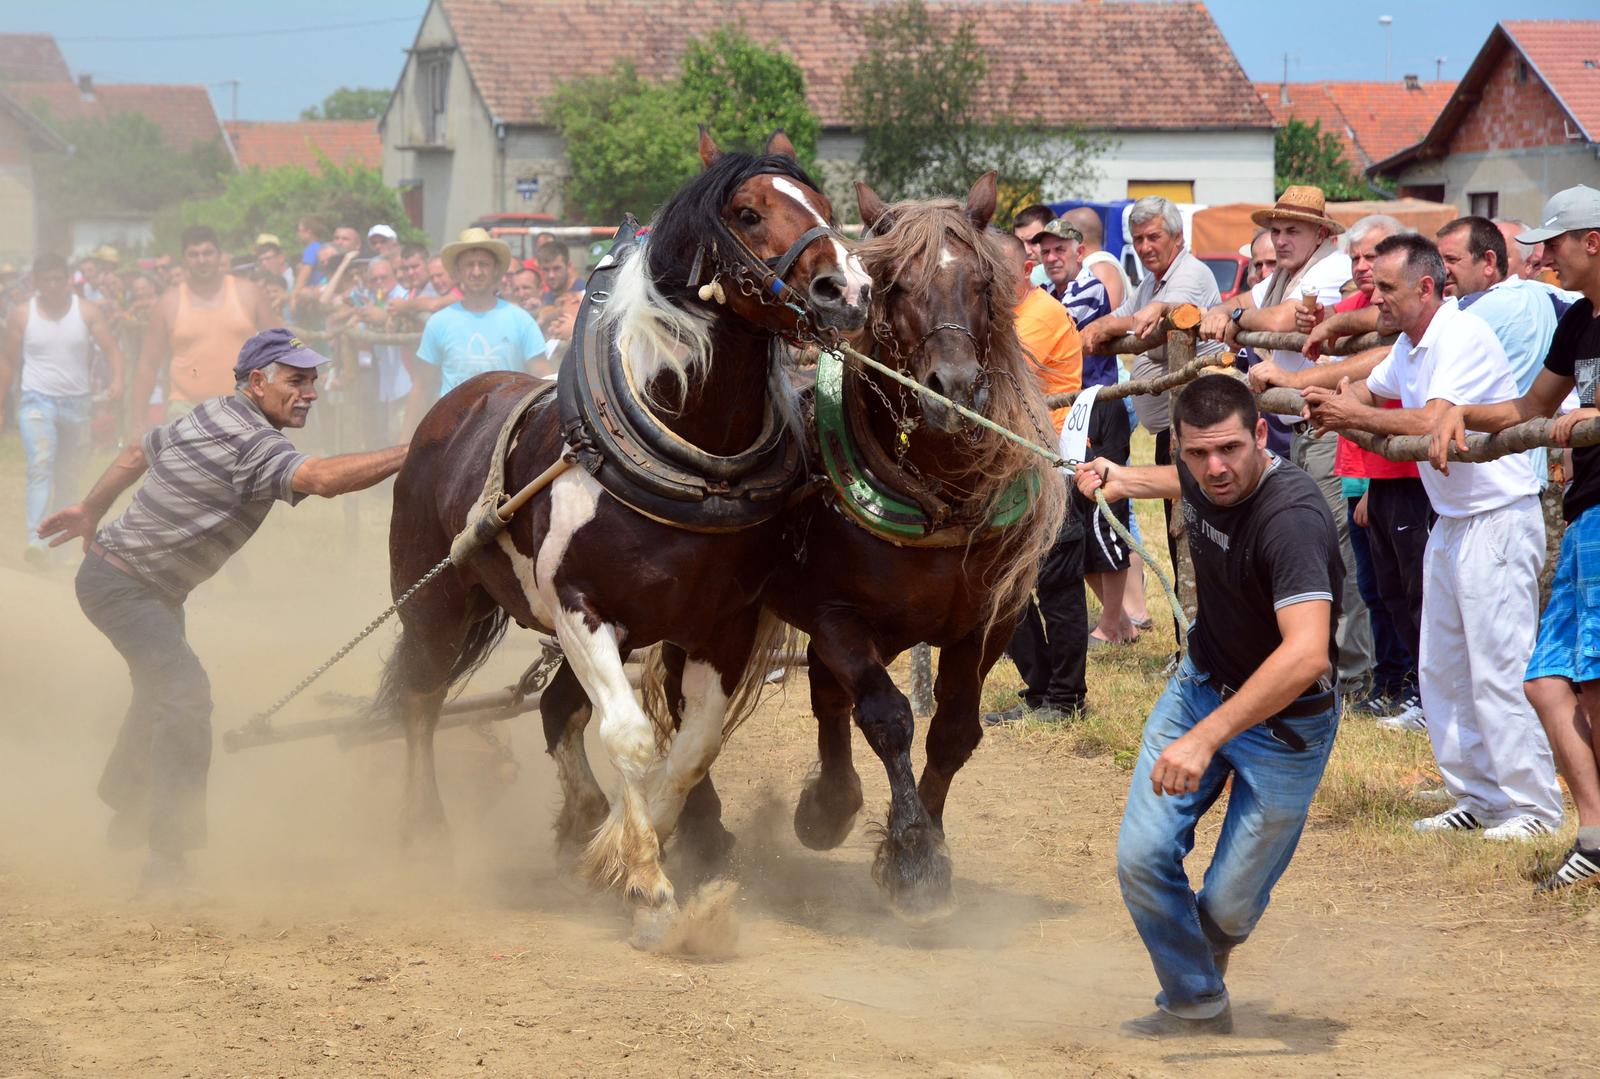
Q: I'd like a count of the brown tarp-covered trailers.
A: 1